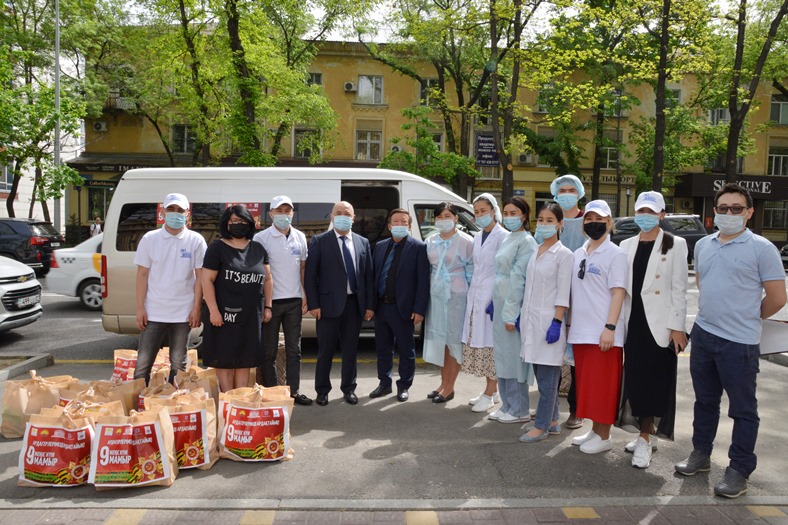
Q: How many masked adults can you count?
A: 13